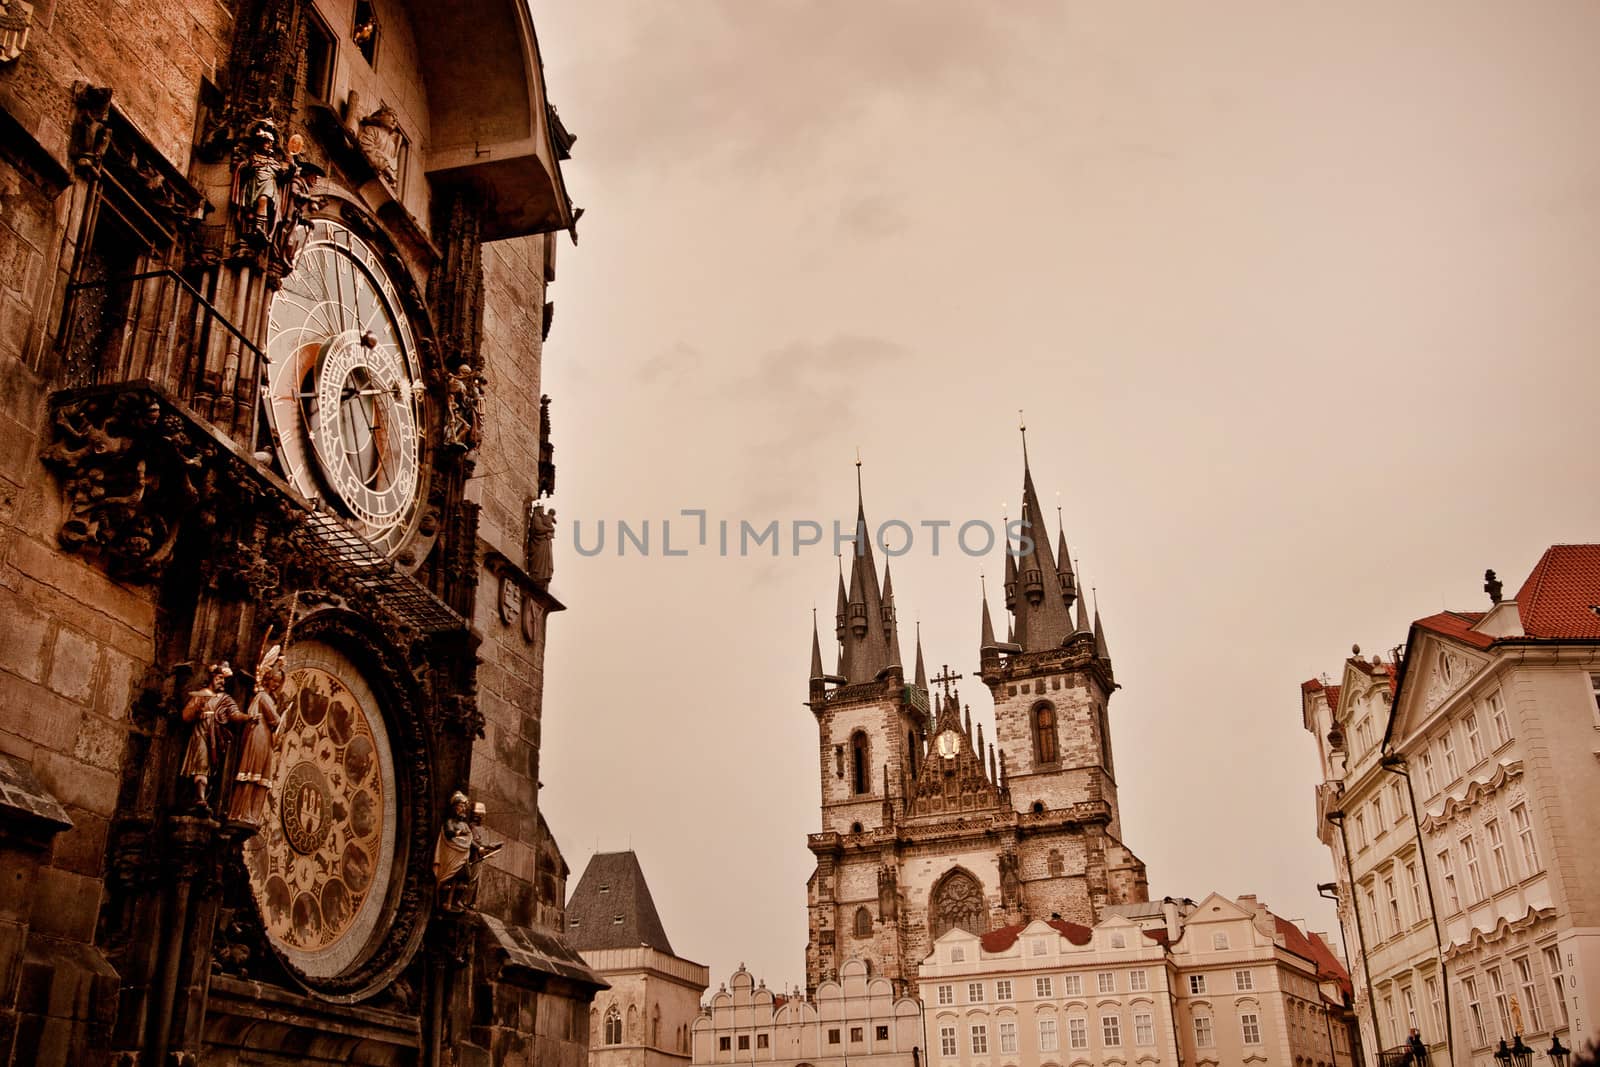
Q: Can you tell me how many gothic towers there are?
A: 2